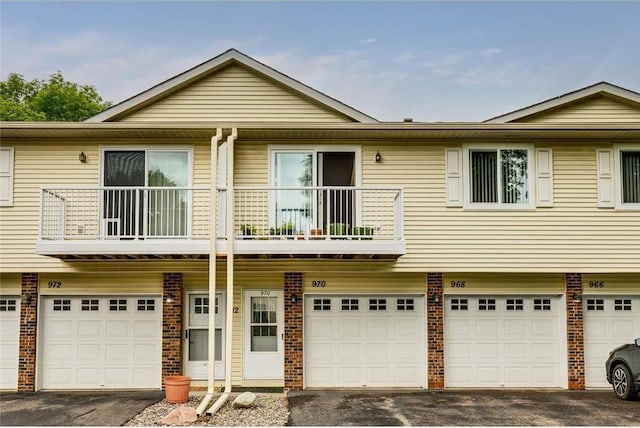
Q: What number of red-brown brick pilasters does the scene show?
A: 5